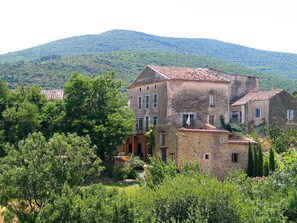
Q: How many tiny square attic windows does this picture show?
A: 3